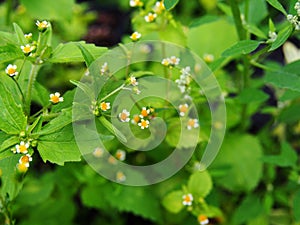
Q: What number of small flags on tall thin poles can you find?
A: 0